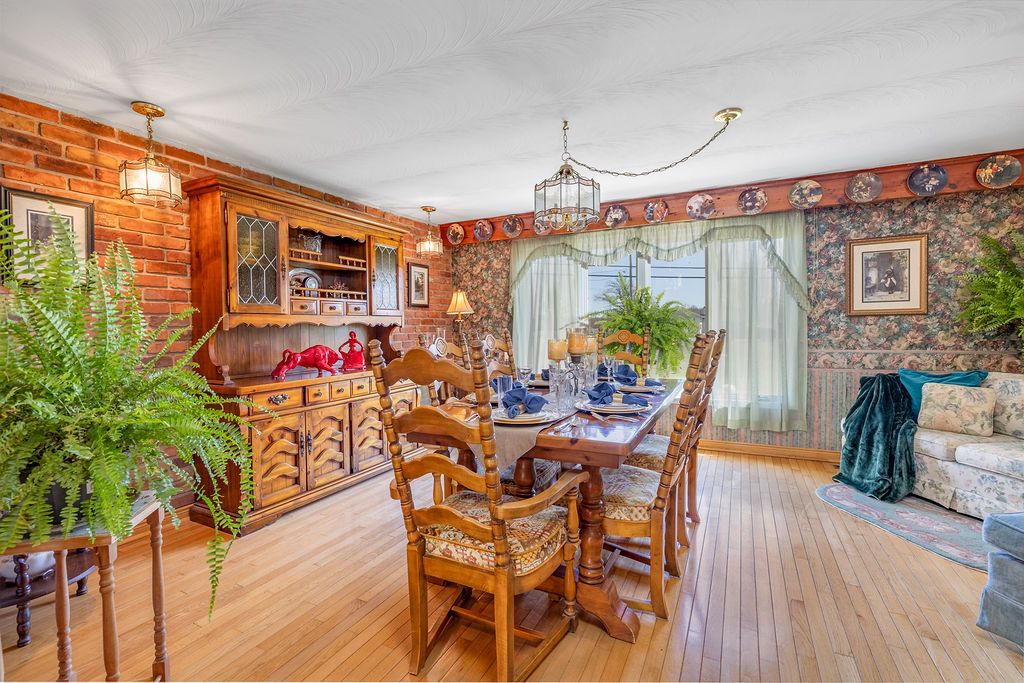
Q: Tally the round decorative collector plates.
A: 13